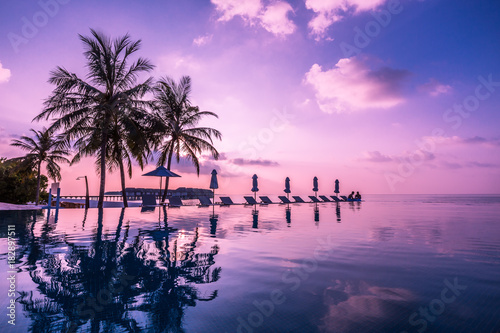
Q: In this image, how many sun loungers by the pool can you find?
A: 12